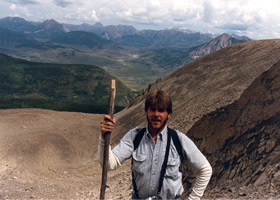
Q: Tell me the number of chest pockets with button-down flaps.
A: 2